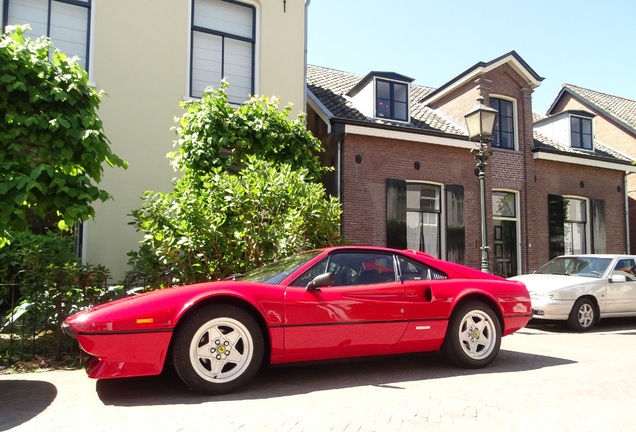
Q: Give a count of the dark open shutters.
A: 4